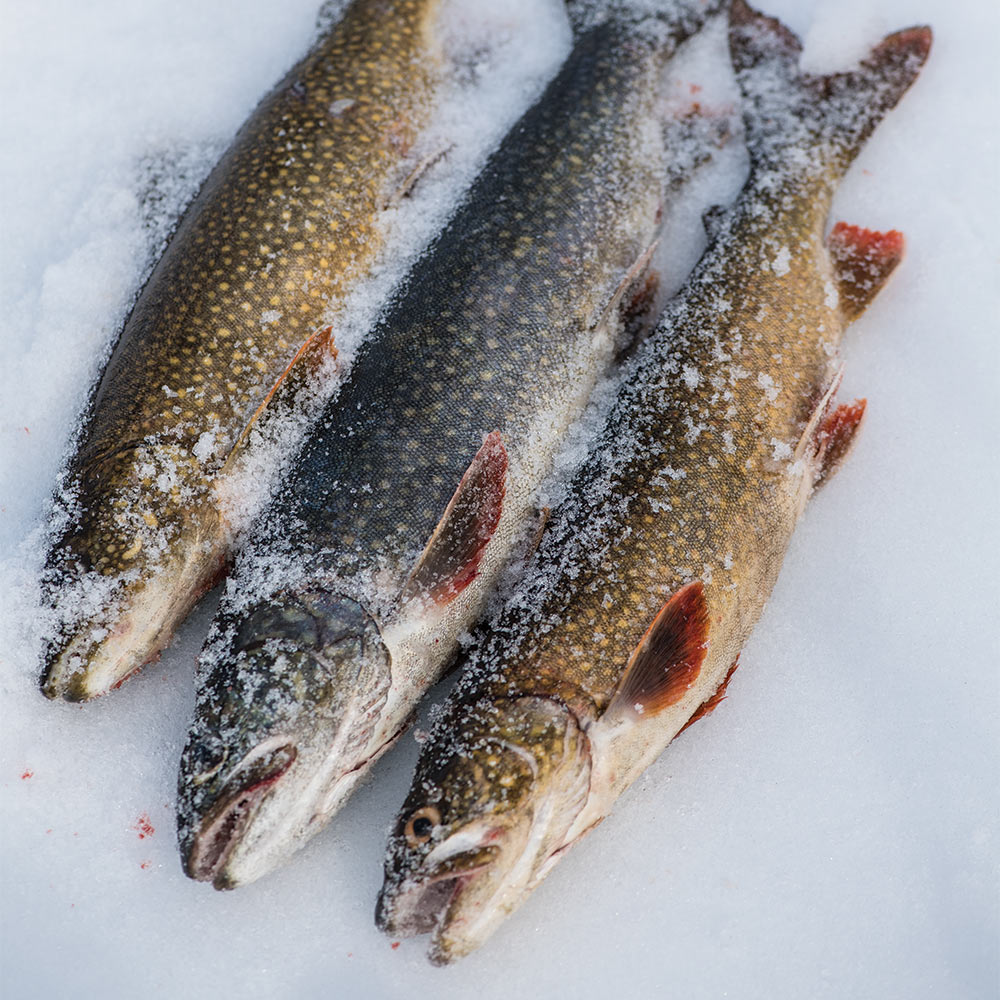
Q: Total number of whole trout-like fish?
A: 3